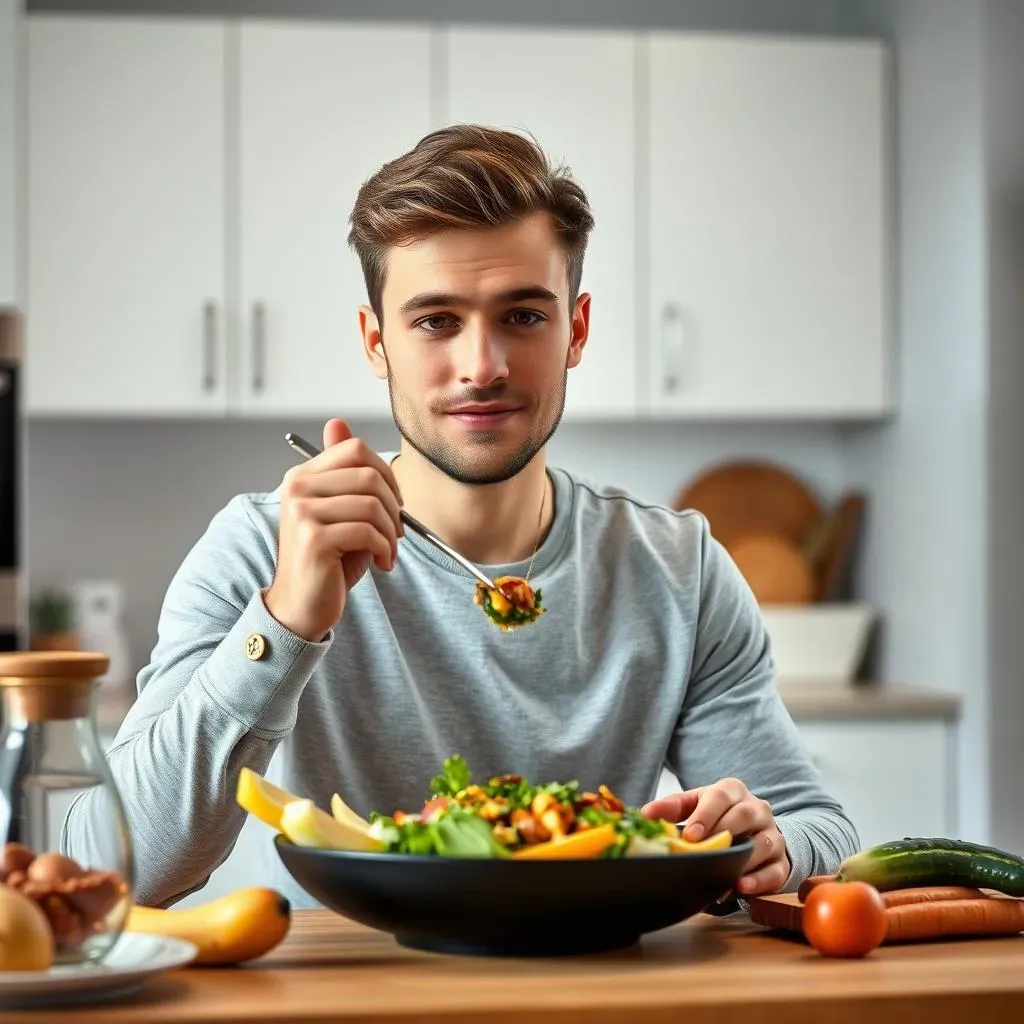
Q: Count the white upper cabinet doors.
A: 4